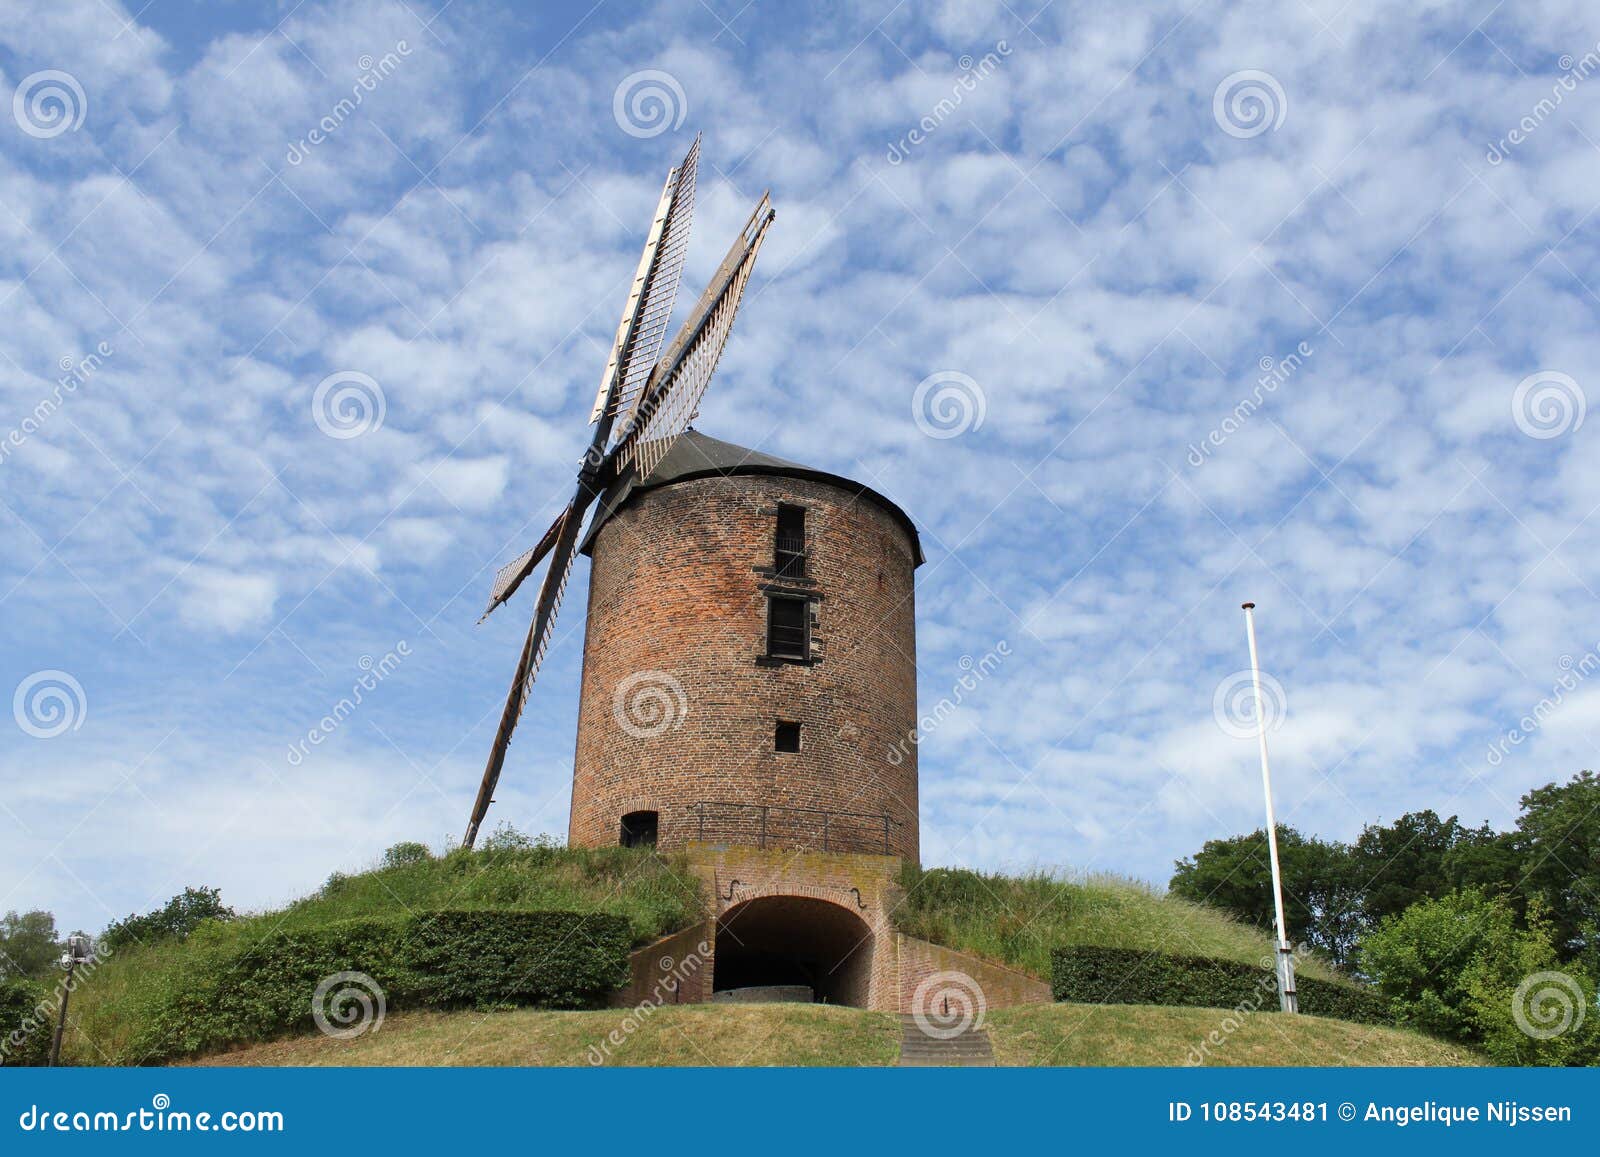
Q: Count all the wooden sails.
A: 4